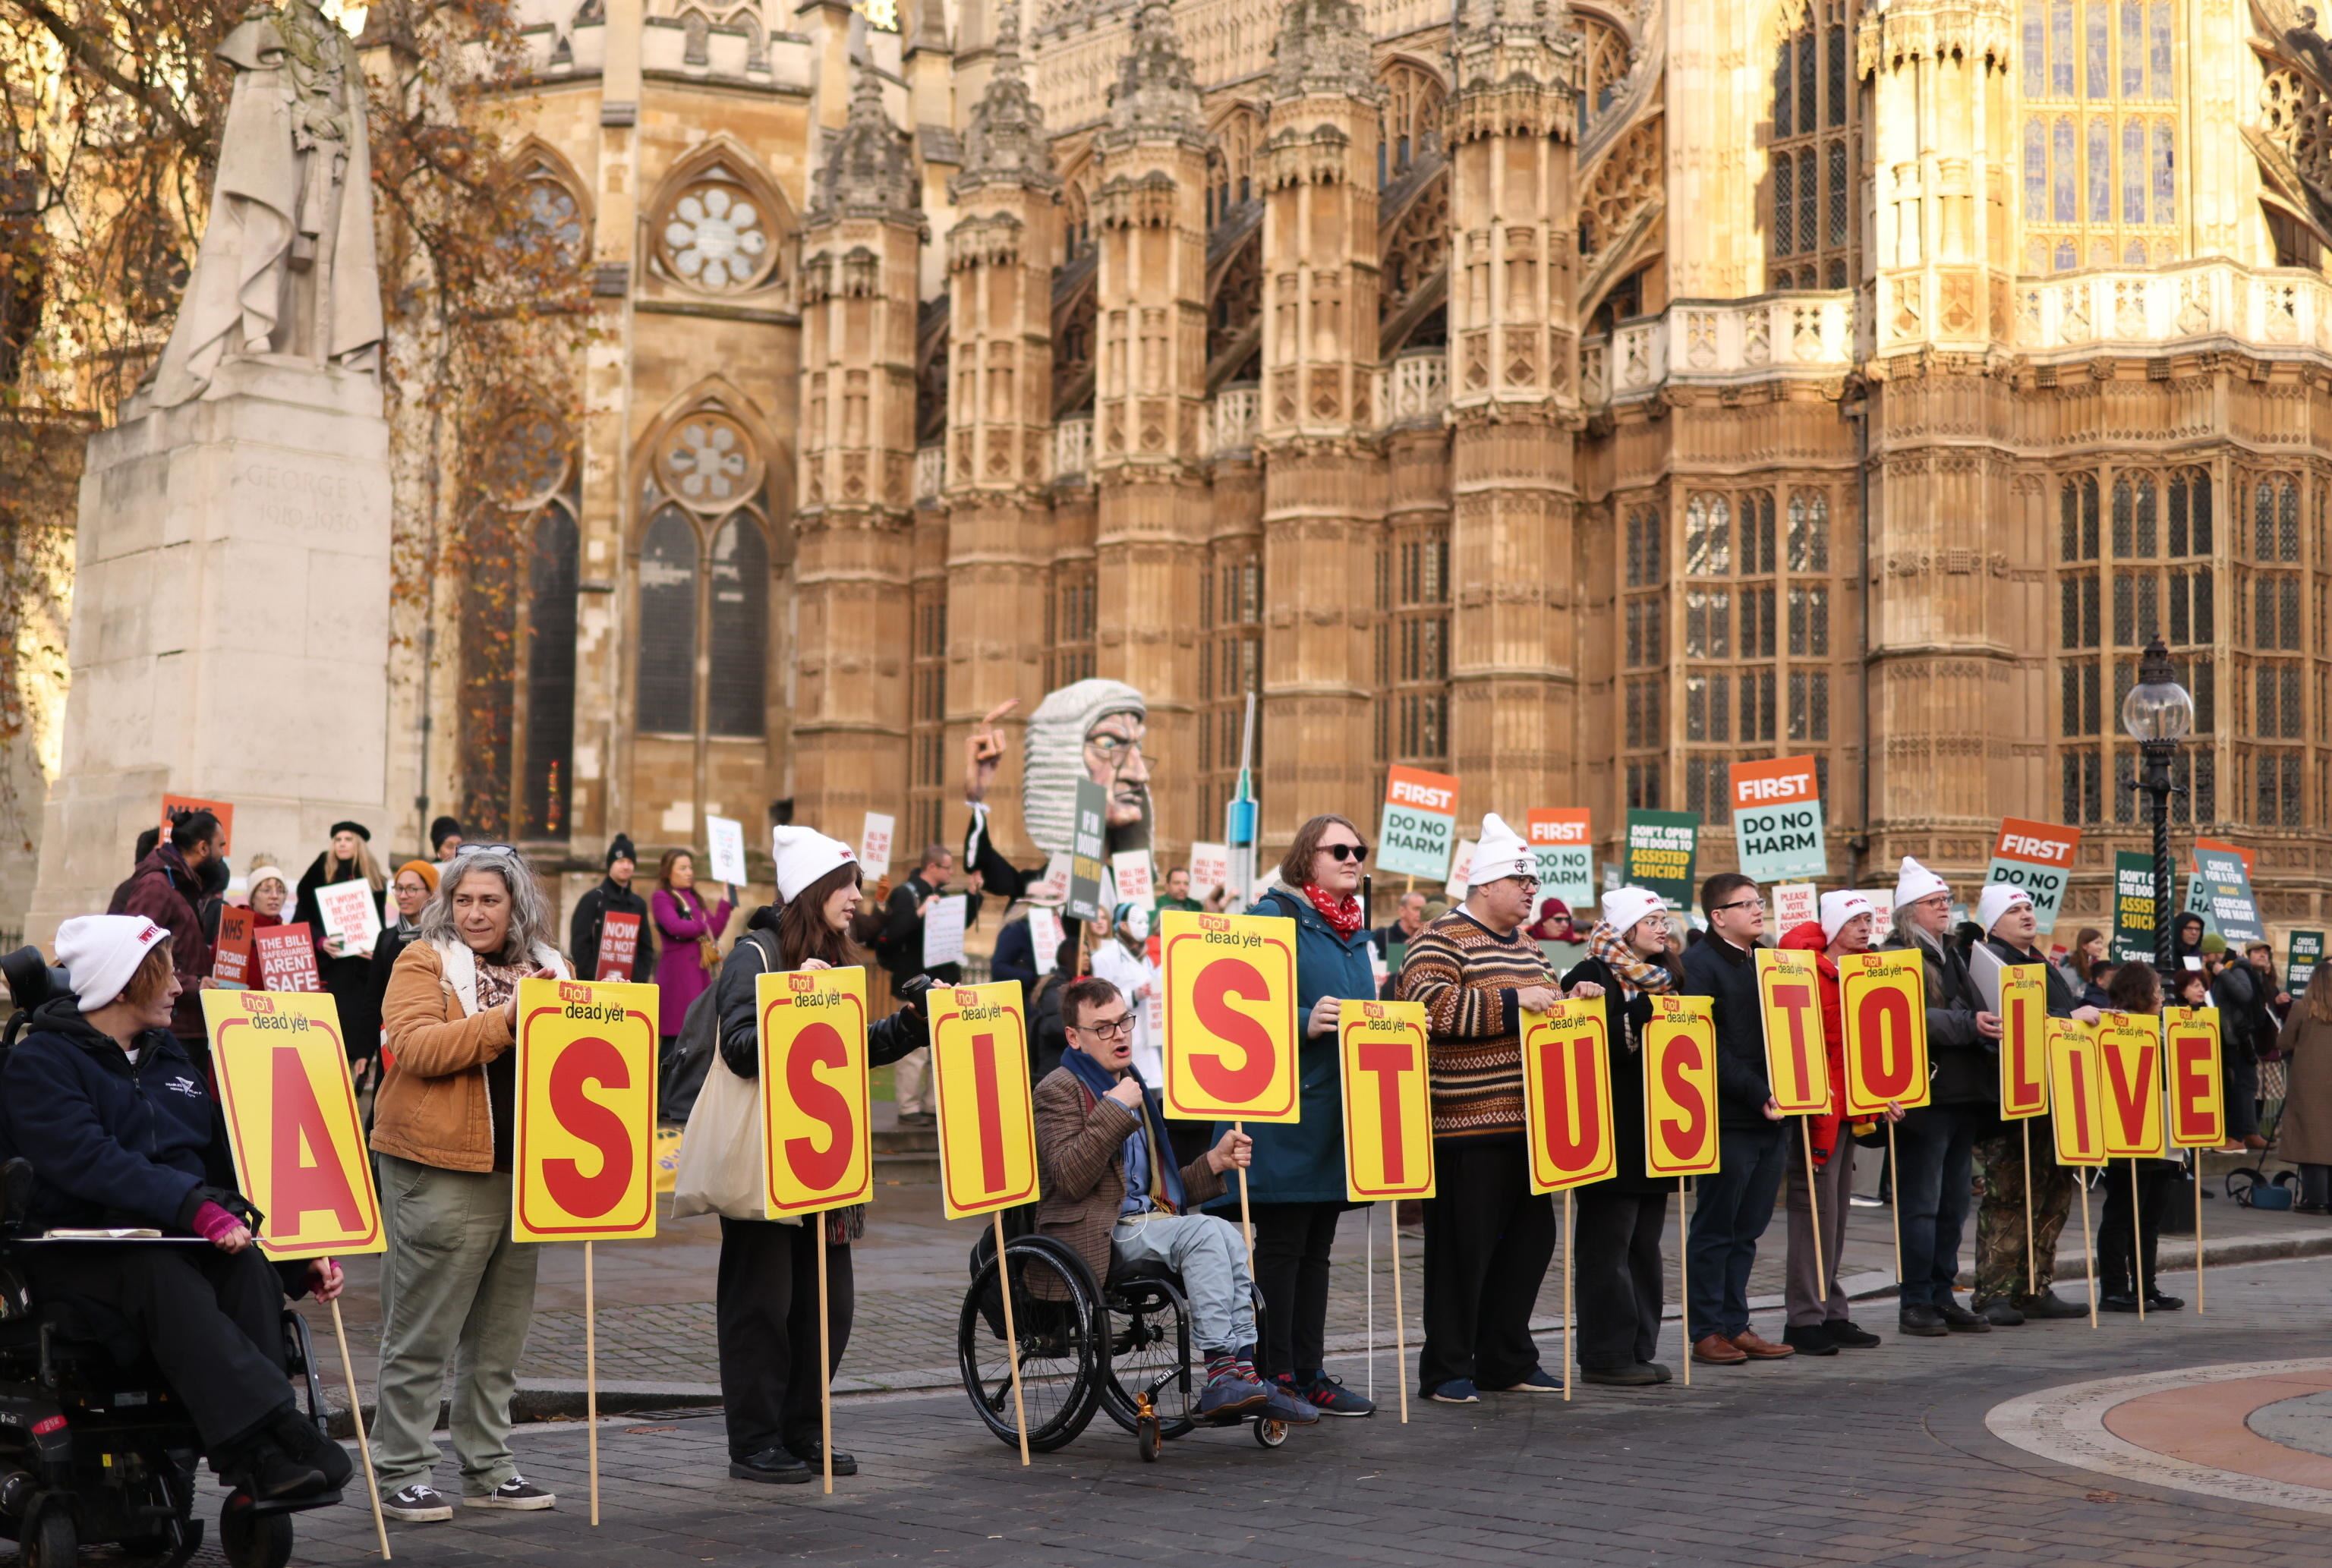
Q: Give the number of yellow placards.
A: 14